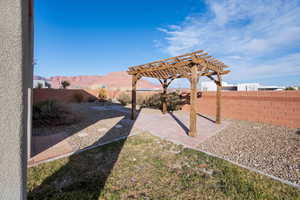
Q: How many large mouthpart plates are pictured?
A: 0